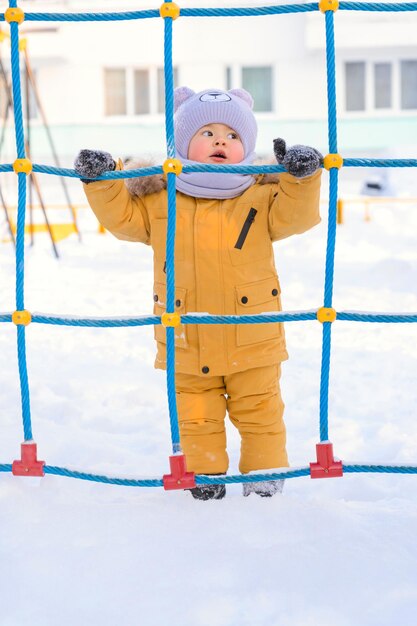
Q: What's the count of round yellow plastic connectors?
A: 9